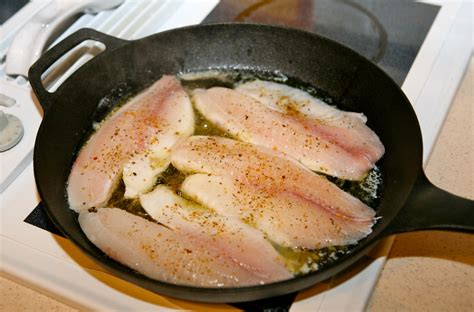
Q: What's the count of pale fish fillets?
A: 4